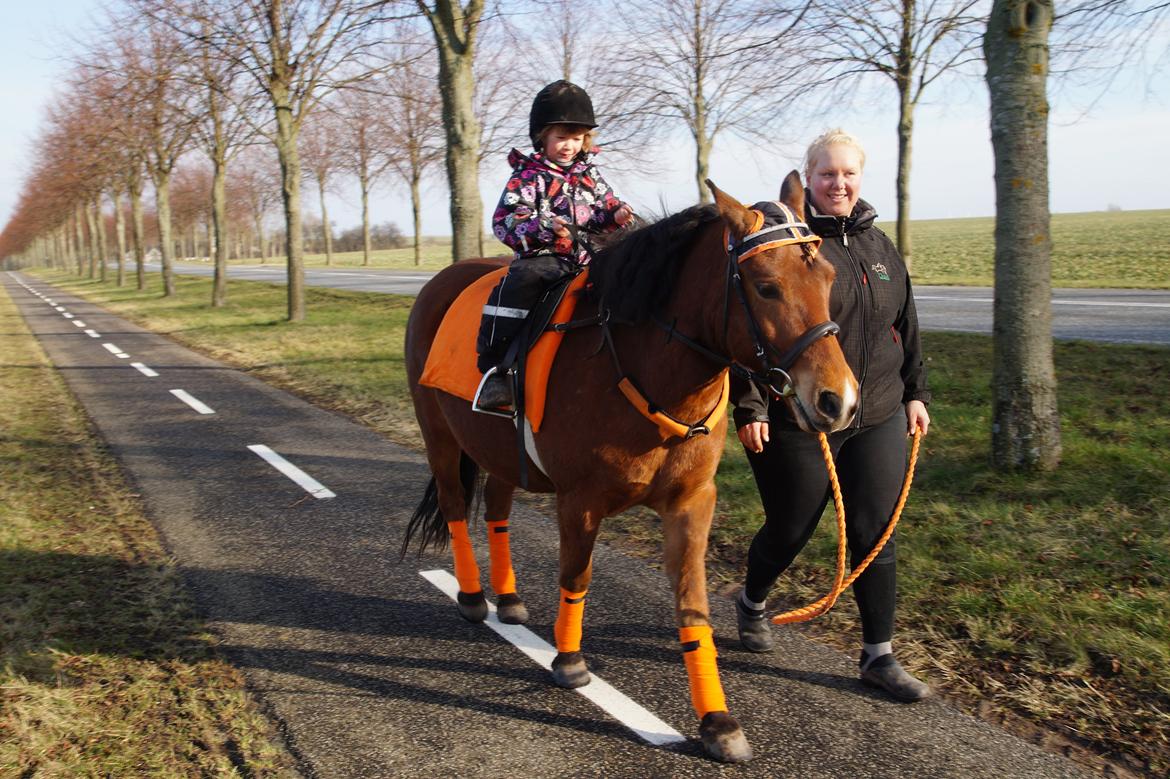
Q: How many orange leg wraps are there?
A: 4